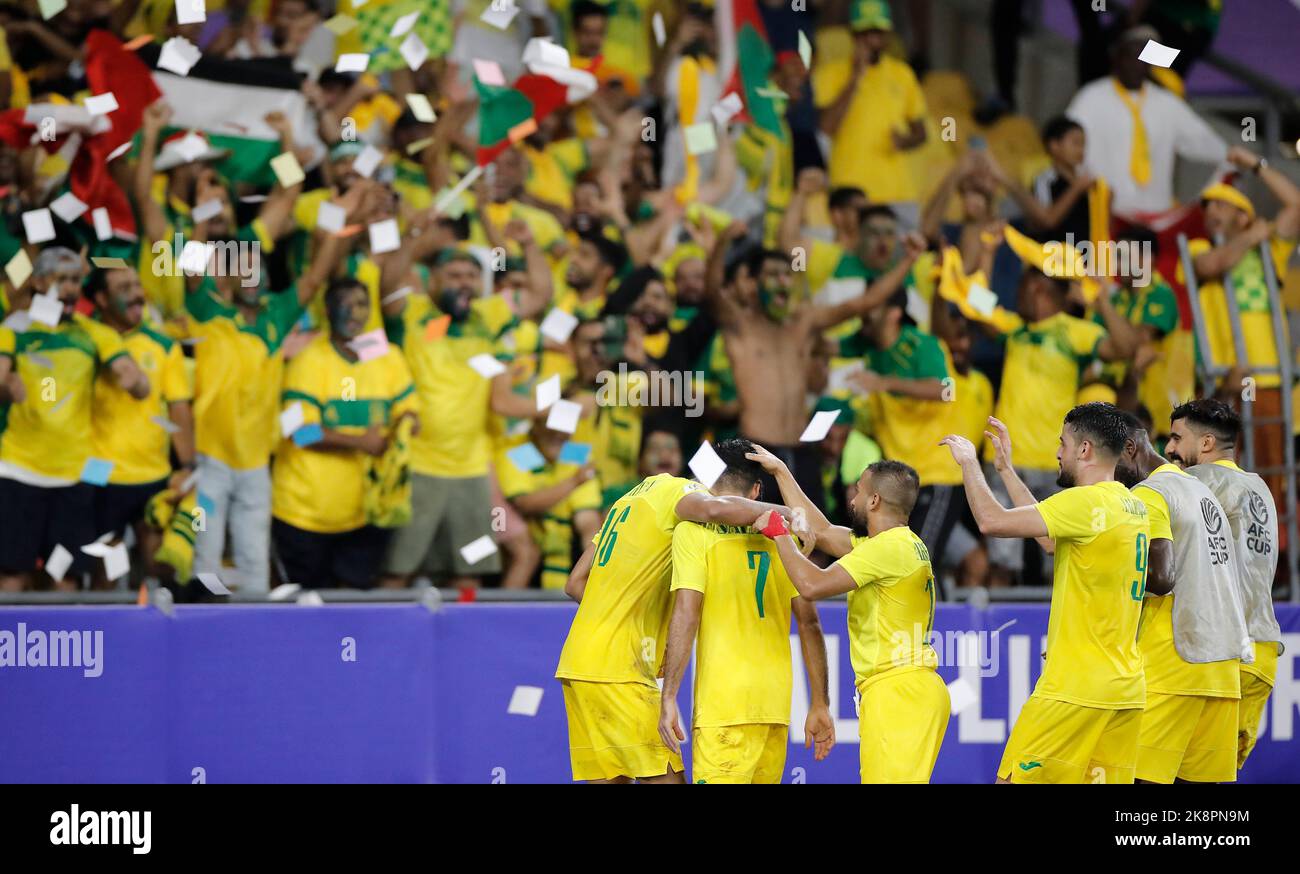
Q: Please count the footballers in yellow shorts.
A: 6